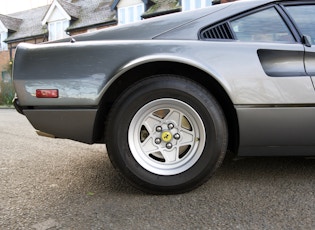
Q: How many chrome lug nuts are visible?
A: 5